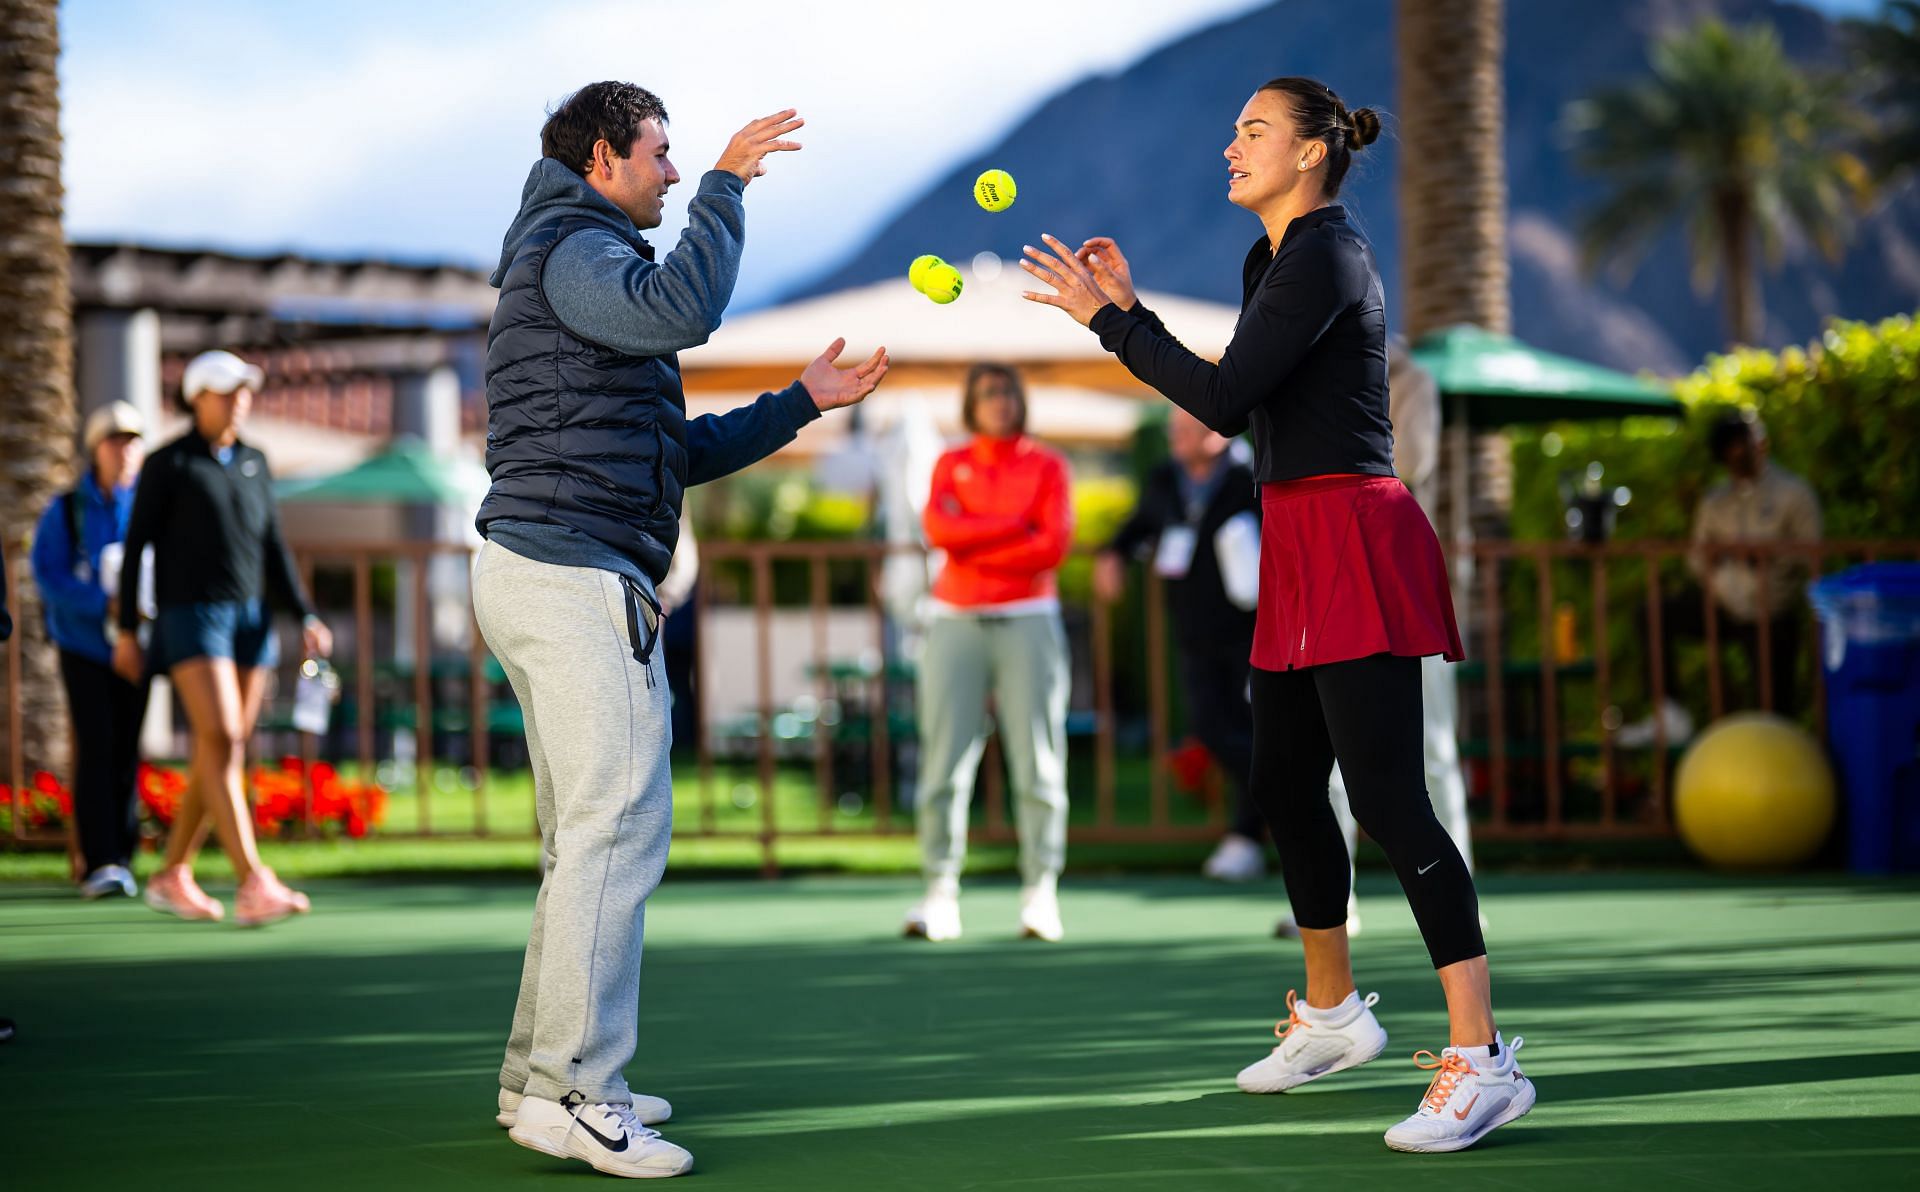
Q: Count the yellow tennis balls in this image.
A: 3